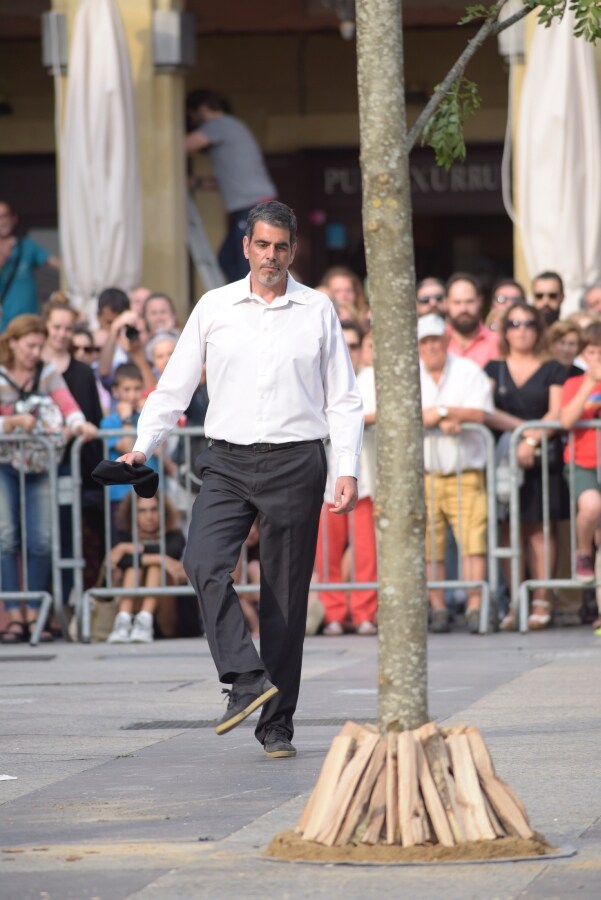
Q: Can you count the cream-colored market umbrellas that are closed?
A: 2